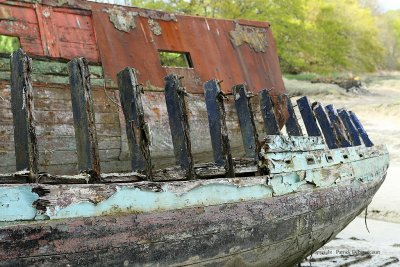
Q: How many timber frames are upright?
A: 13